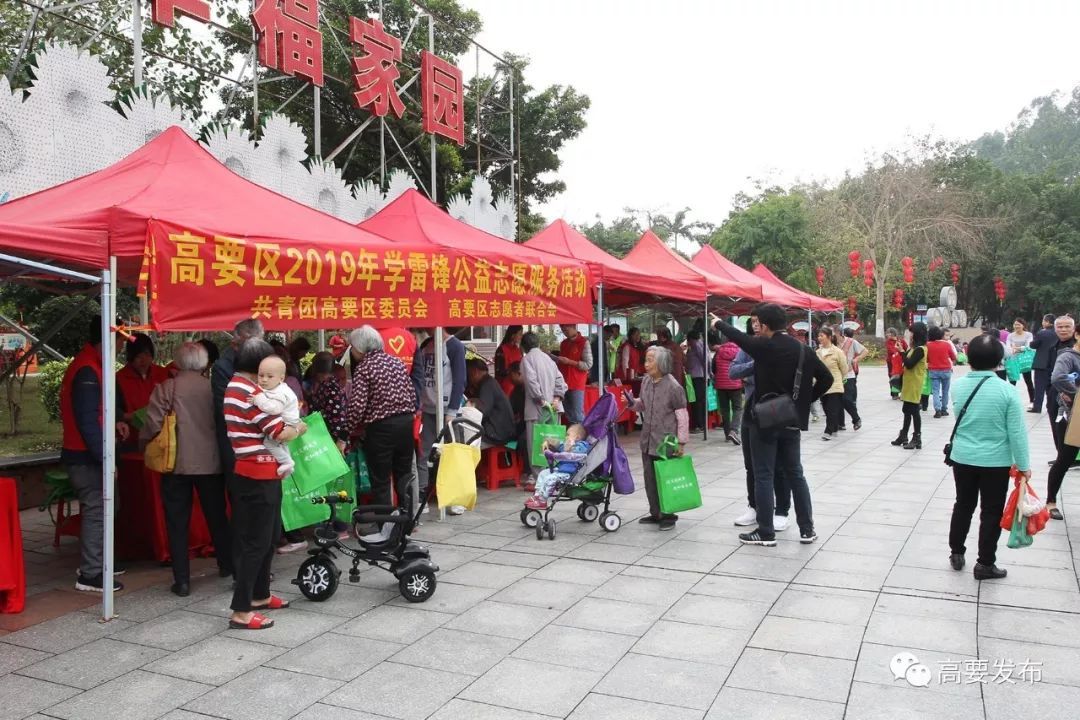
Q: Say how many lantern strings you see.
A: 9